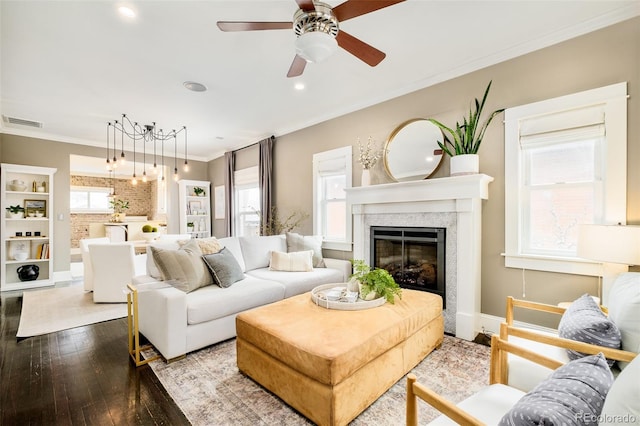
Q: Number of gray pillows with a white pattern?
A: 2